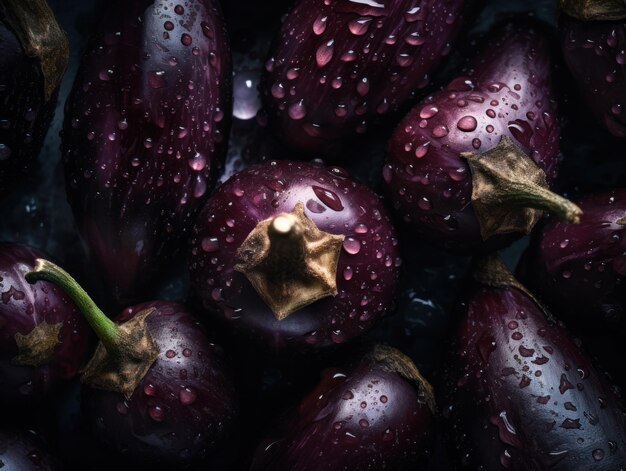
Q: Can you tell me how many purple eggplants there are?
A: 12